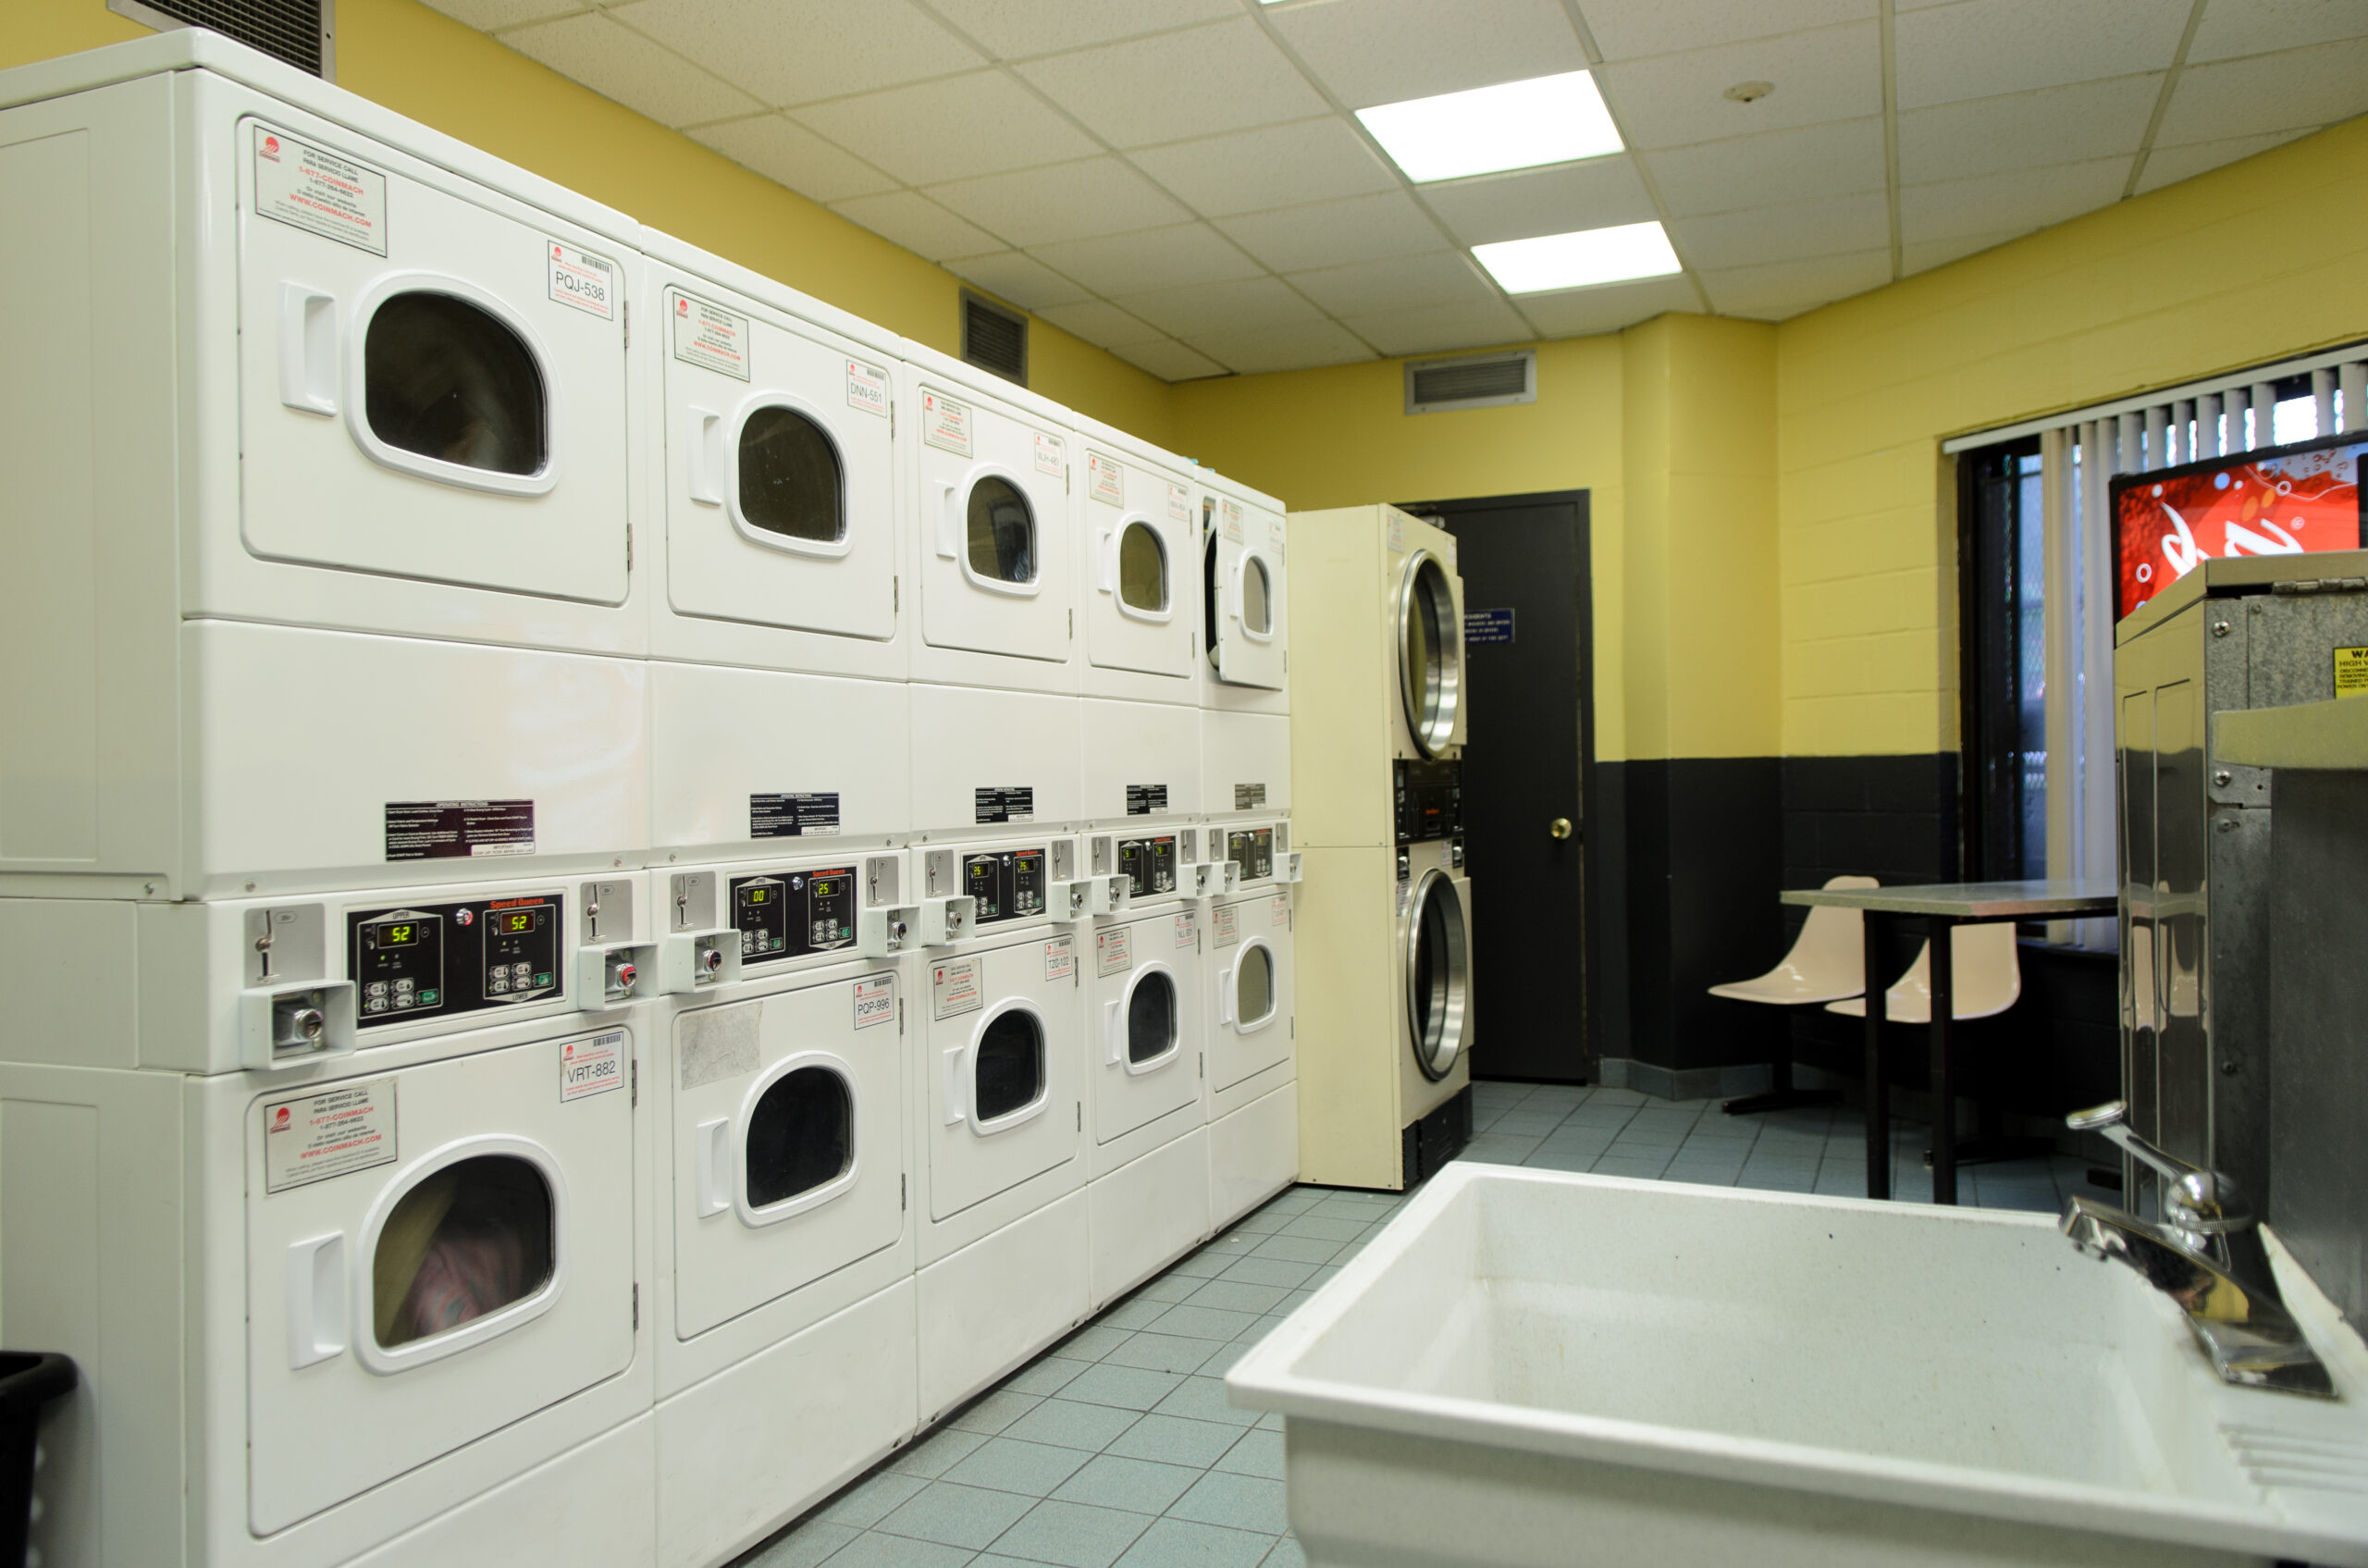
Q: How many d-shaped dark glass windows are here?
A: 10